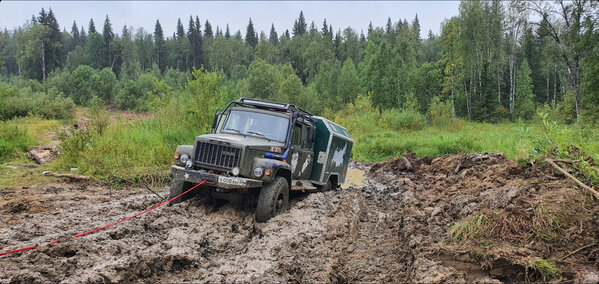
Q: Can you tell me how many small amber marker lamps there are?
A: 3